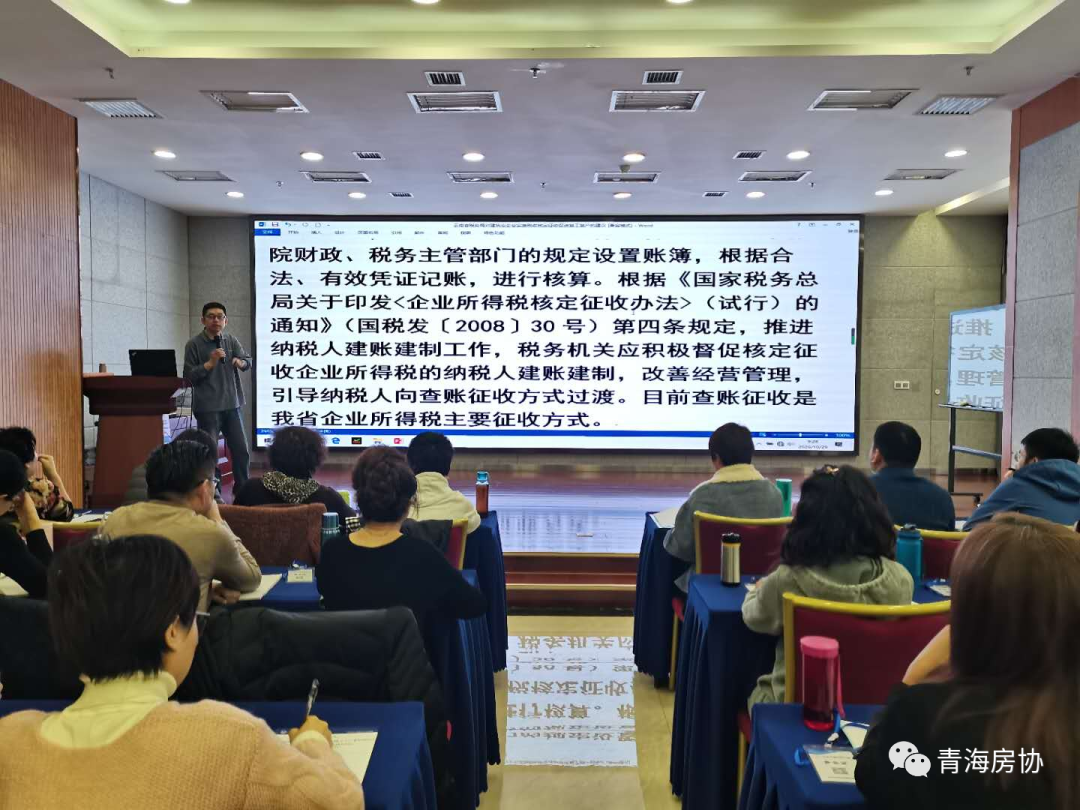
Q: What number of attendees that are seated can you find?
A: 13